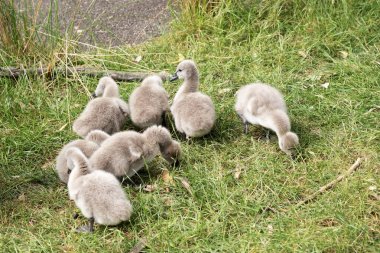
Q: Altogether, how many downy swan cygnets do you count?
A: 7